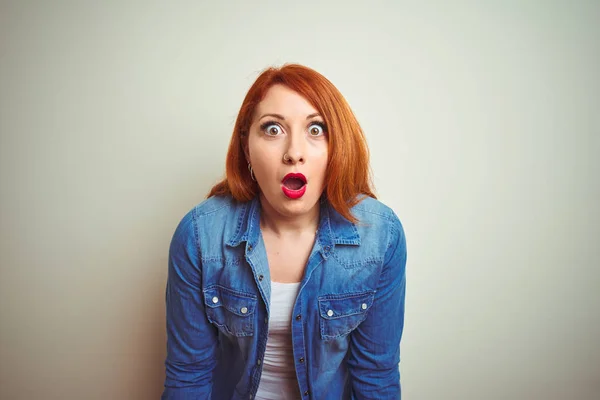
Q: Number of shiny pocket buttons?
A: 4